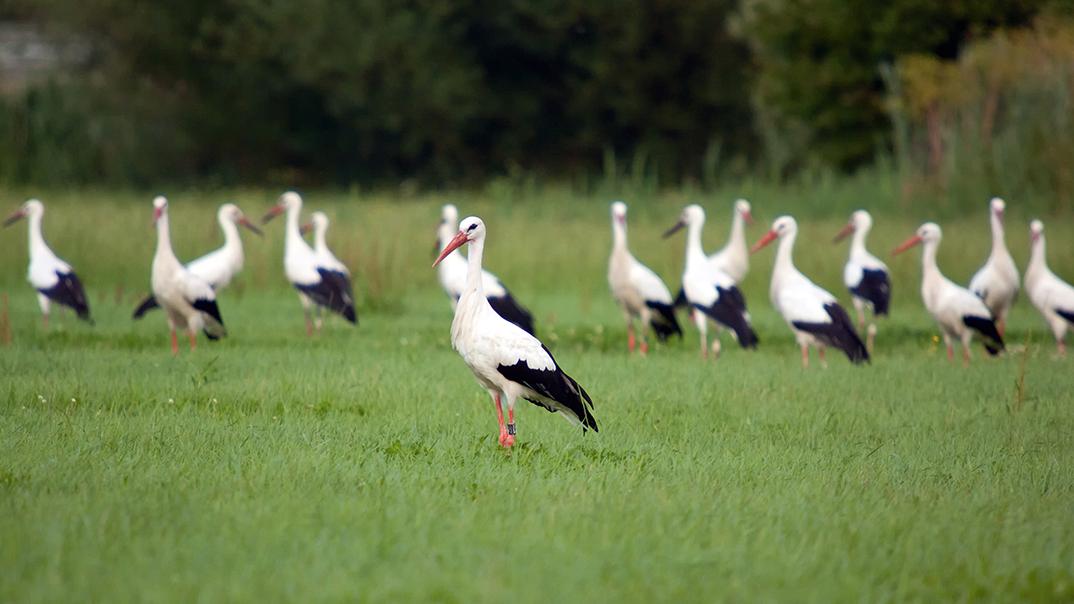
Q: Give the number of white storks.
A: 15